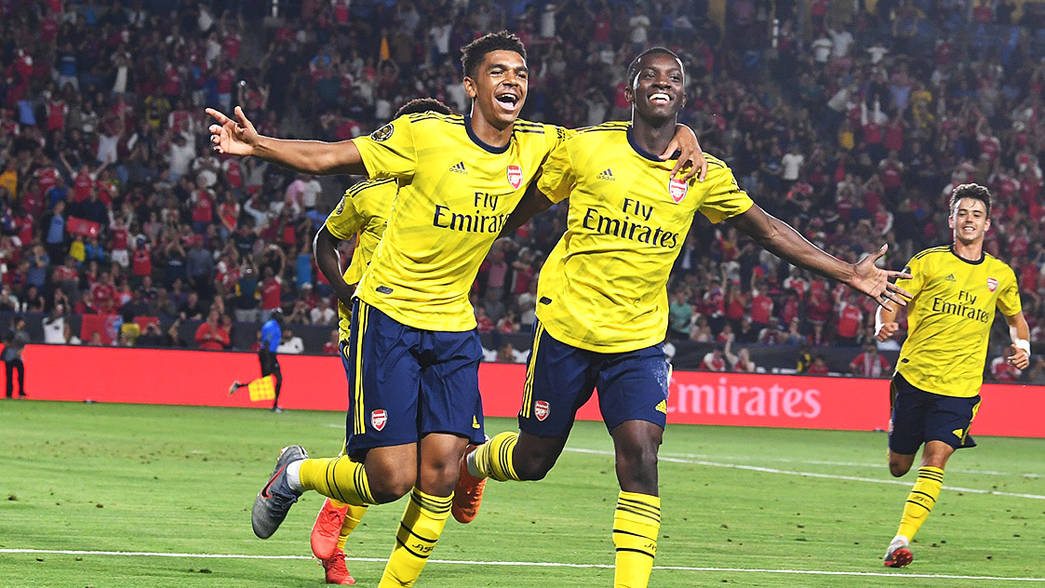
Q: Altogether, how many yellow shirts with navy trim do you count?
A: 4